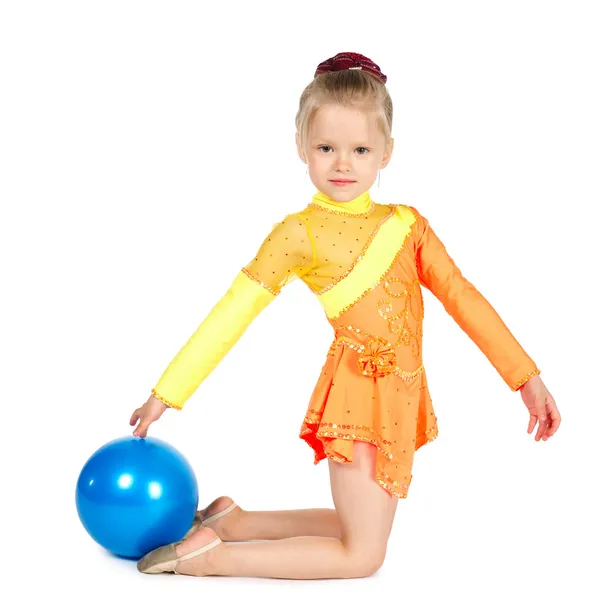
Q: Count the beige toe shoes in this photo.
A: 2